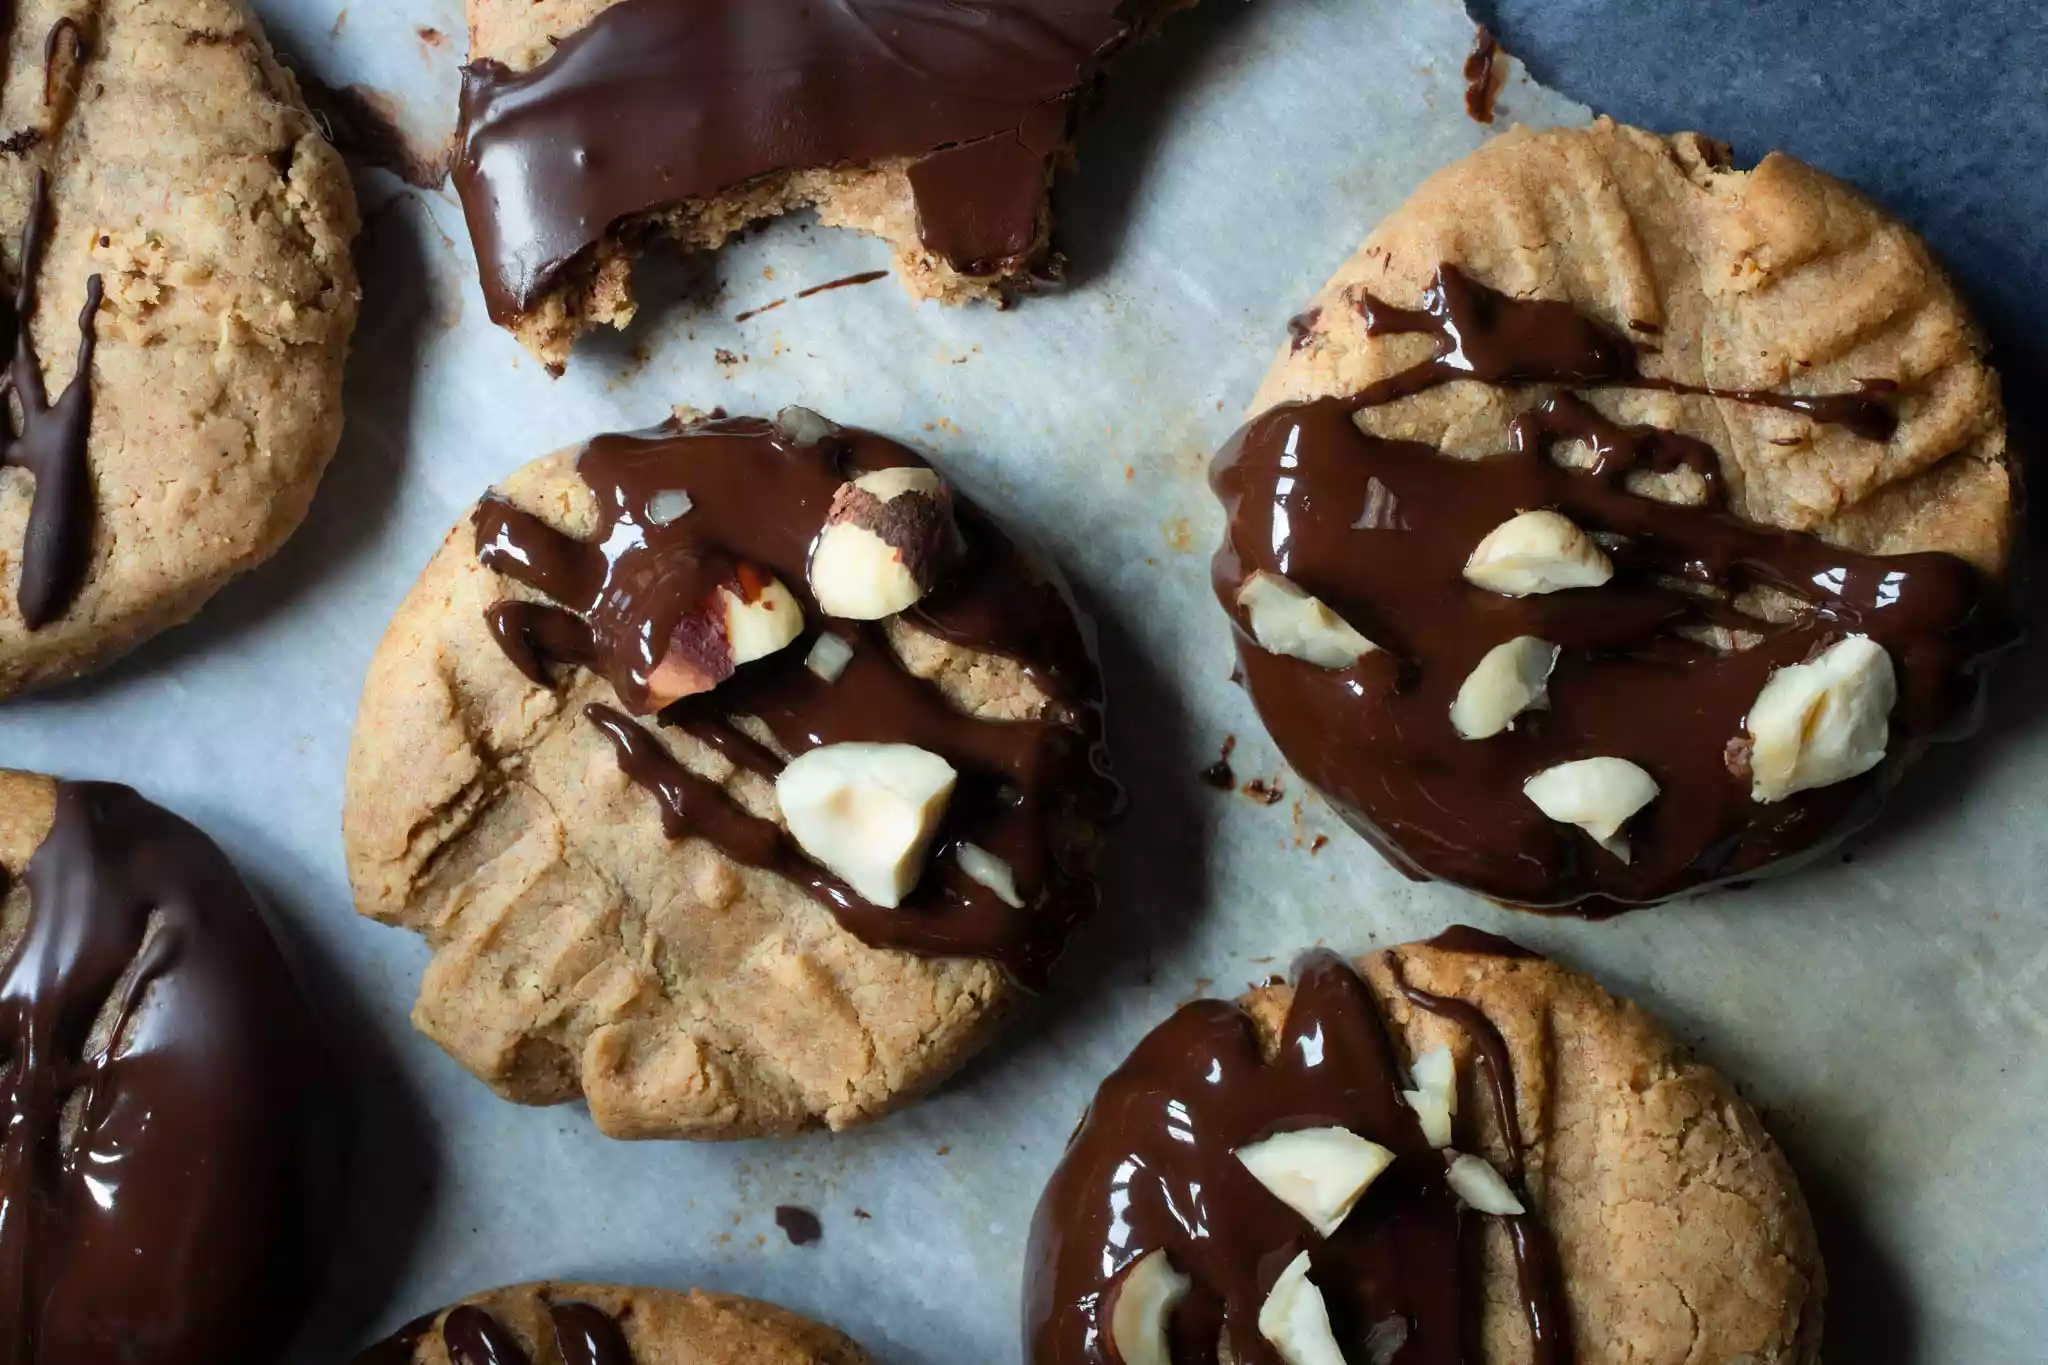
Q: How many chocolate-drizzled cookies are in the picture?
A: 7